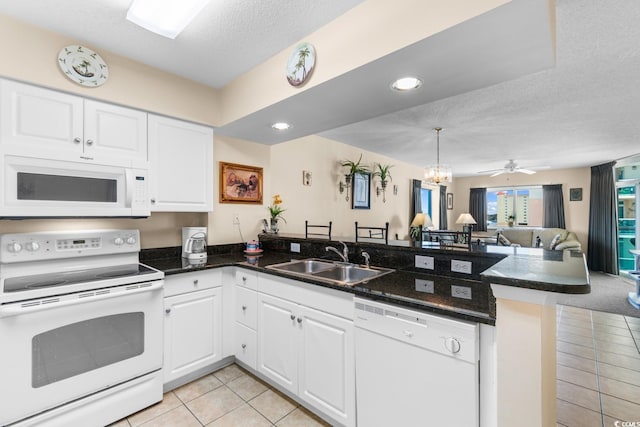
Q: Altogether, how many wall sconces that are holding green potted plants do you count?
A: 2